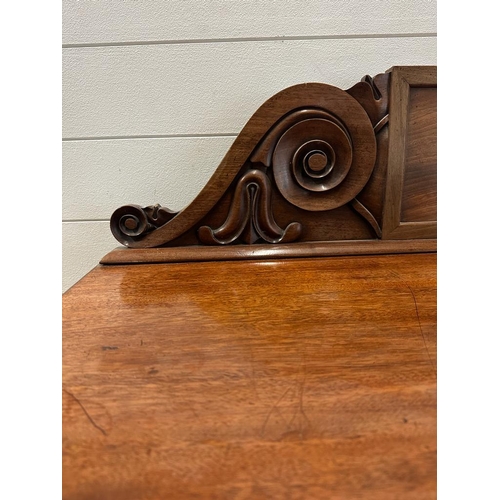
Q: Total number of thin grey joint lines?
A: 3